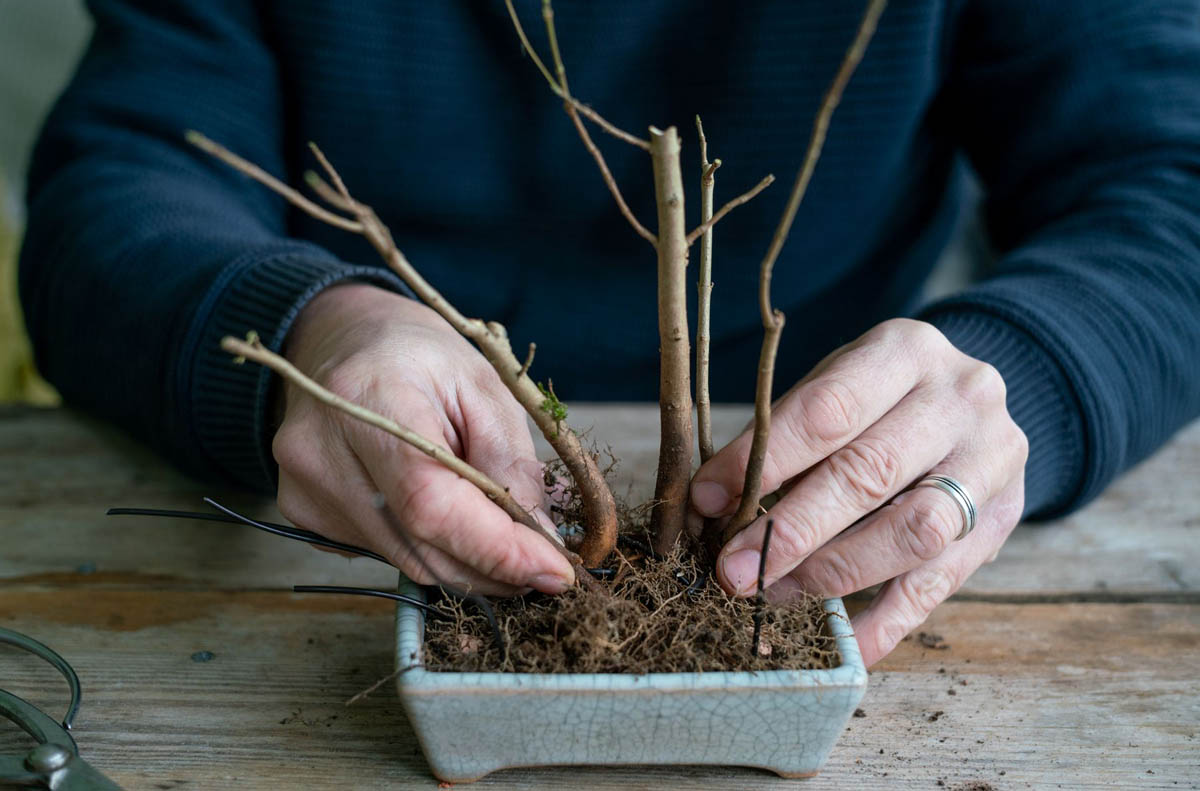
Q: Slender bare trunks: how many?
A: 5